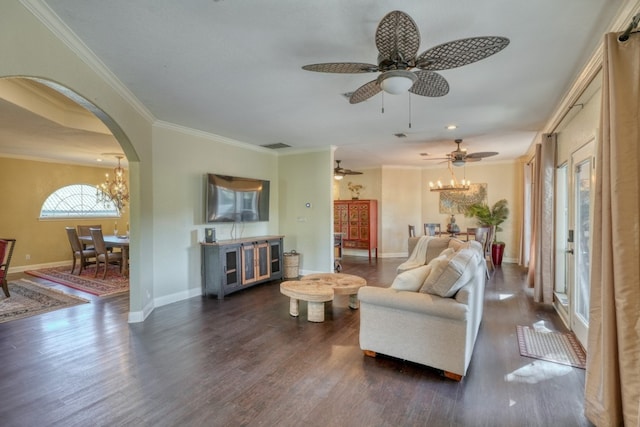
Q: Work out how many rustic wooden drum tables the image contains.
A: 2